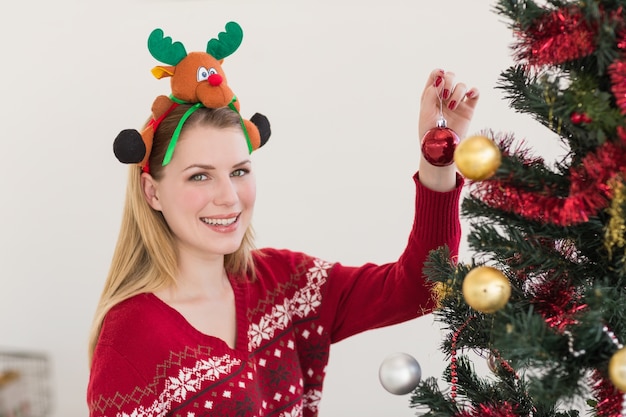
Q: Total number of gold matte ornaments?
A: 3